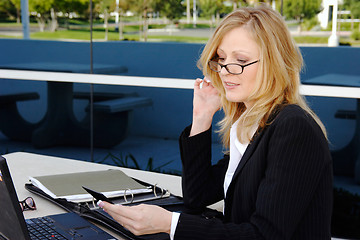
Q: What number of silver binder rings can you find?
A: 3